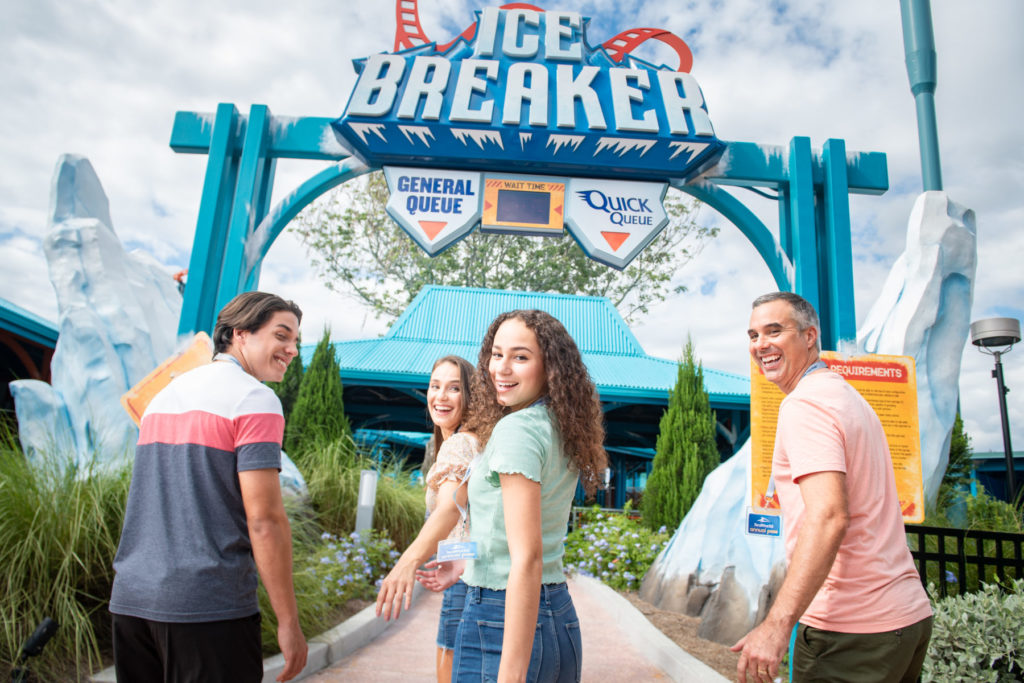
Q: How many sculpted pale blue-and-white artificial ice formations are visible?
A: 2